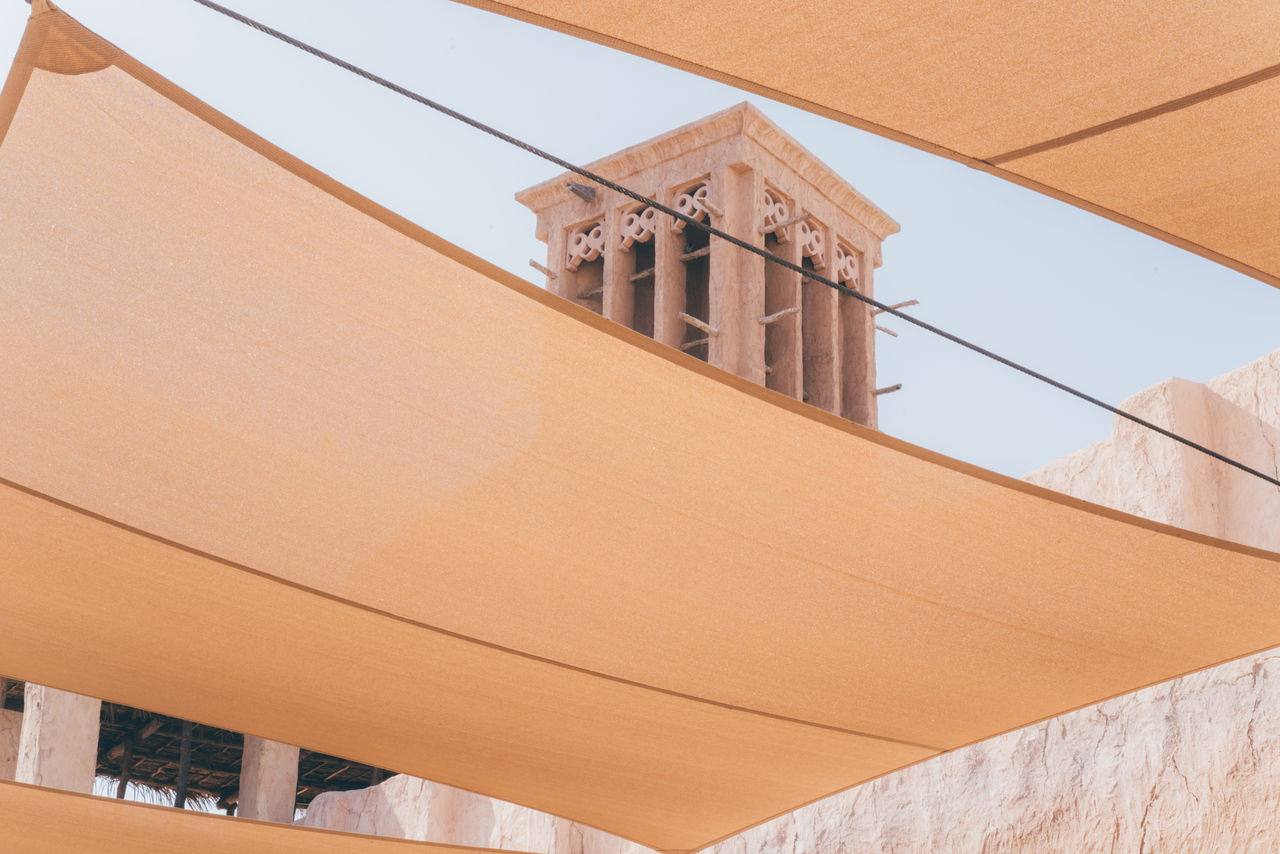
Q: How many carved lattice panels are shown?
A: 6